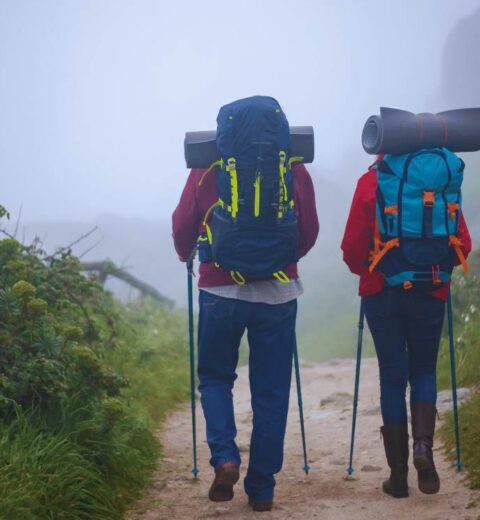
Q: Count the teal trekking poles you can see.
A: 4